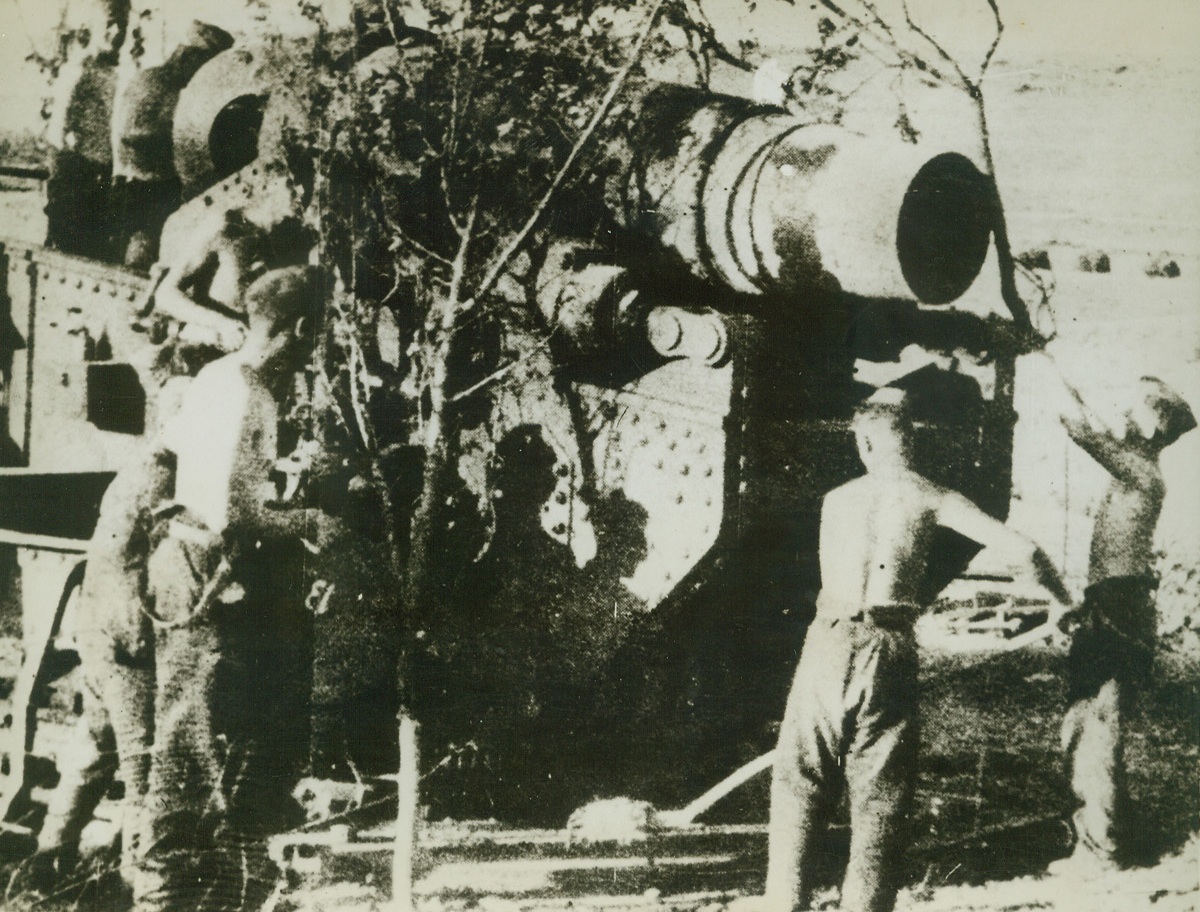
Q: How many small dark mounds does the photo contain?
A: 3